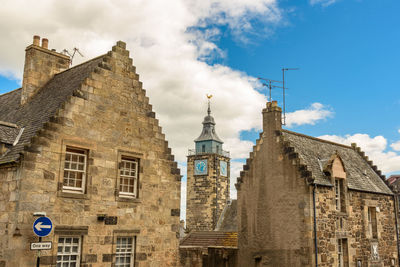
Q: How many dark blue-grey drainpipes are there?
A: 2